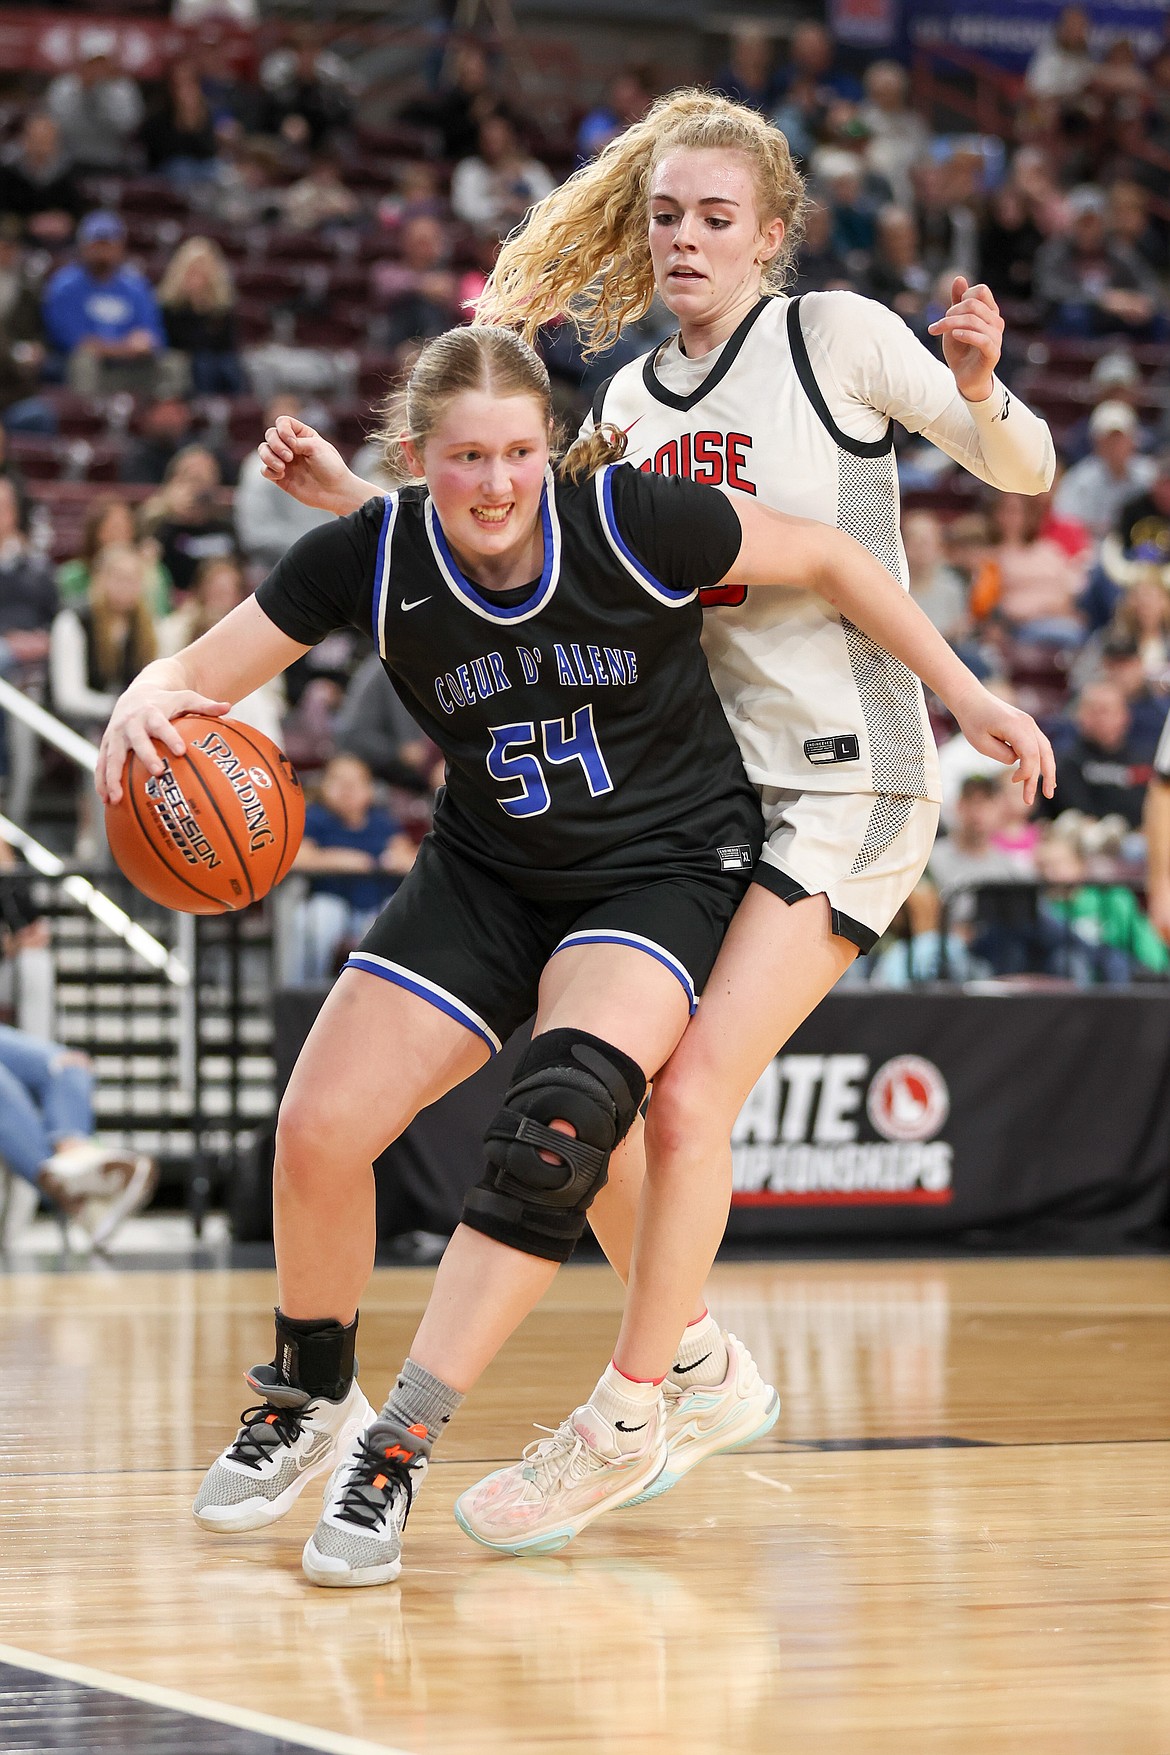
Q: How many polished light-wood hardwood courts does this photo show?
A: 1